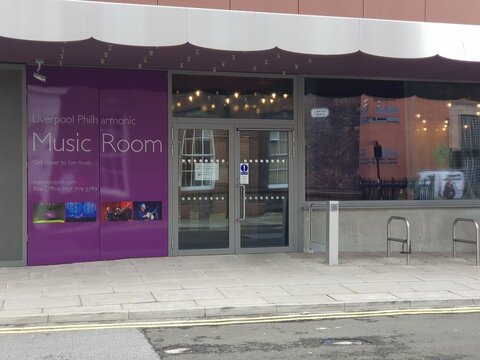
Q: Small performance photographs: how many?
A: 4